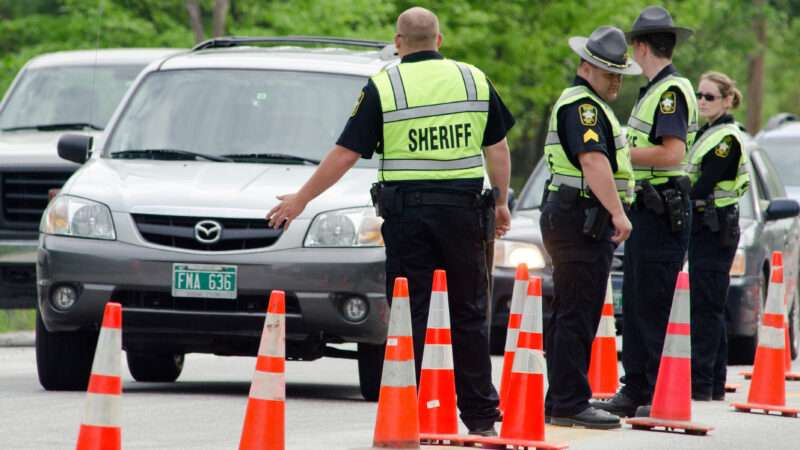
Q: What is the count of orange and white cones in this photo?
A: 10